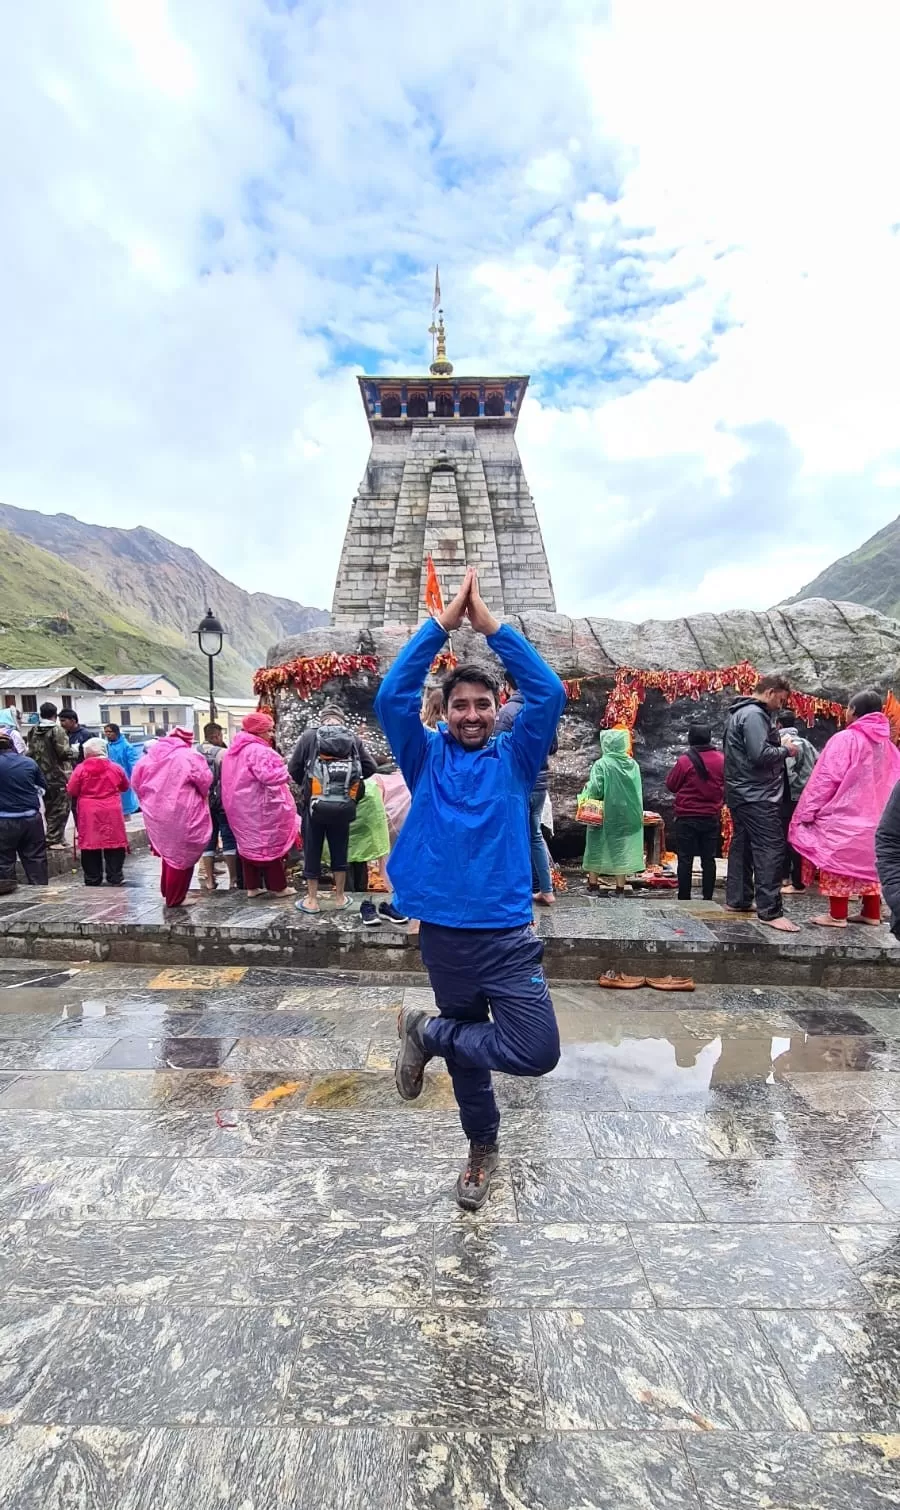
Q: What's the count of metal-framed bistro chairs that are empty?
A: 0